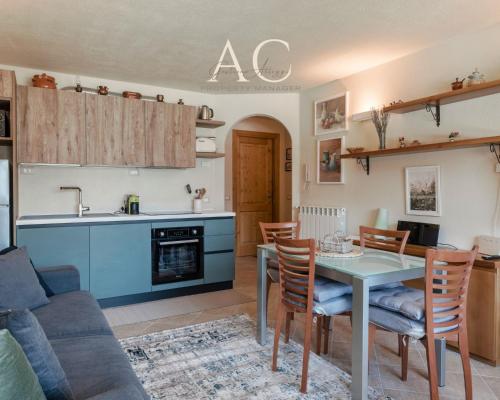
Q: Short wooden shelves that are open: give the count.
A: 2